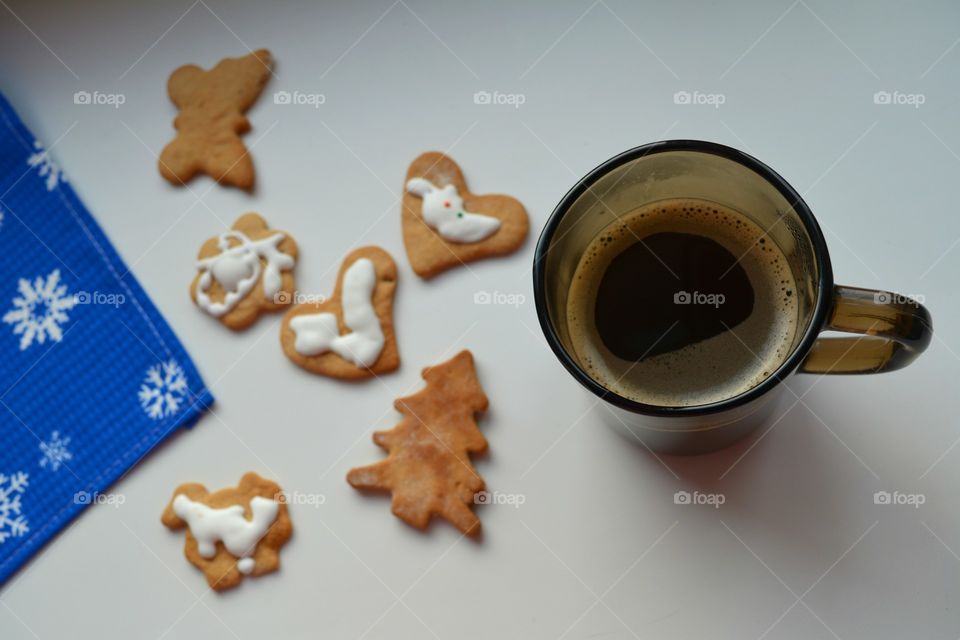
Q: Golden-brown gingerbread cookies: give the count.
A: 6